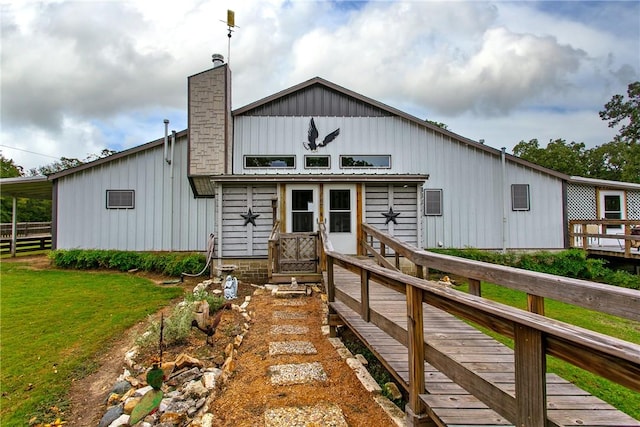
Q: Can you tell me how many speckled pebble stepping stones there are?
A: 6